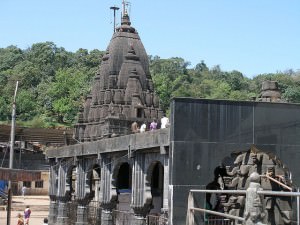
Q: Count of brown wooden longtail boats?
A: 0